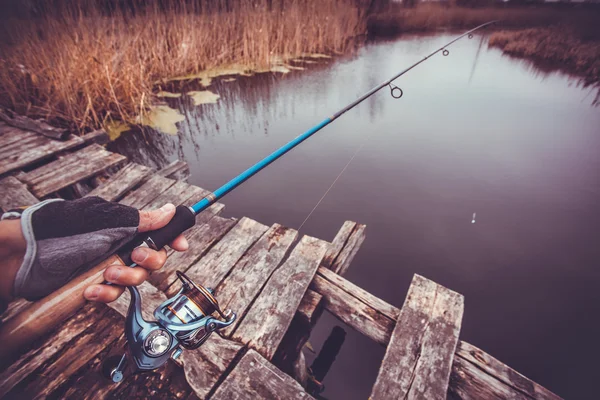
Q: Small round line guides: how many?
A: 3